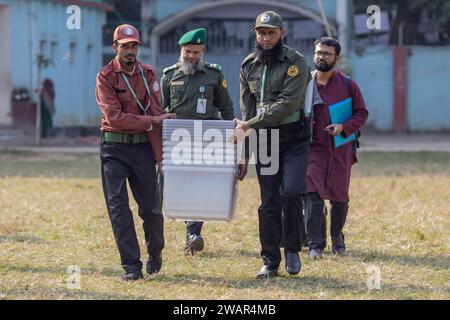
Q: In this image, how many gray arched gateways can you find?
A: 1